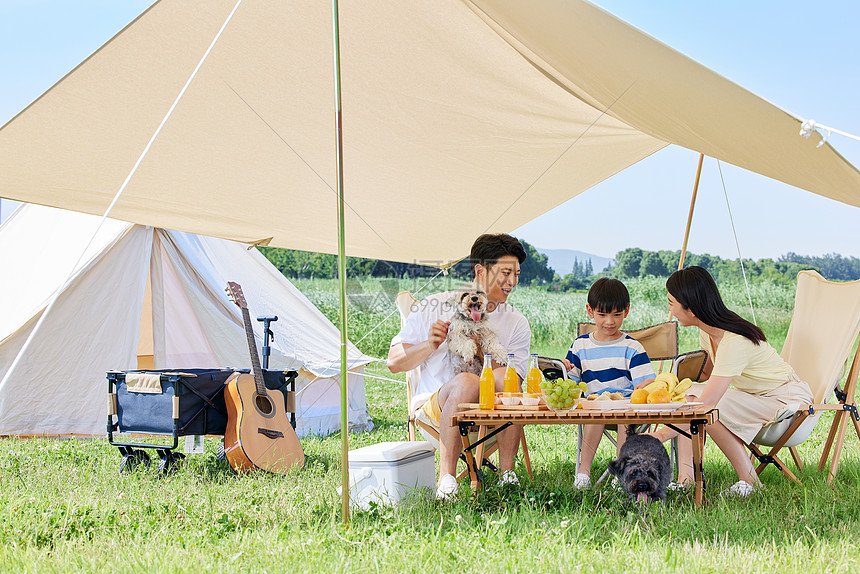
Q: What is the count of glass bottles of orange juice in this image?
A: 3